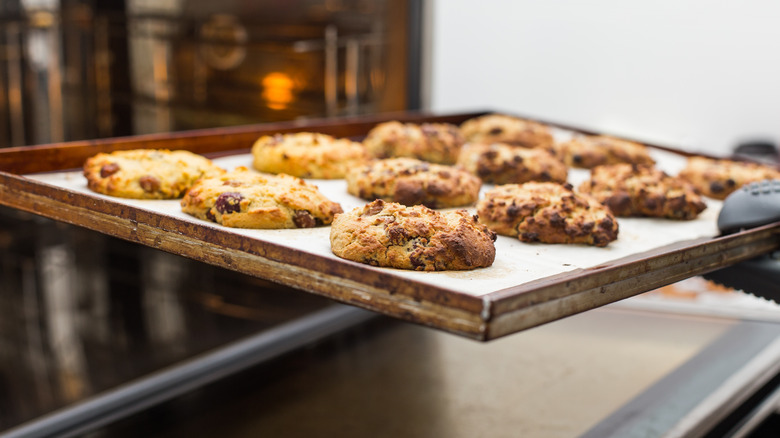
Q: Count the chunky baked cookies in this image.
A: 12